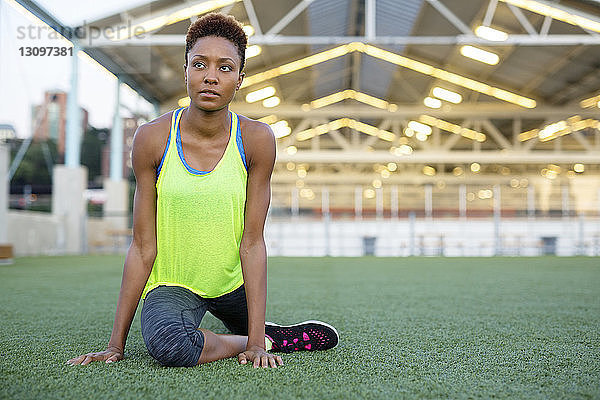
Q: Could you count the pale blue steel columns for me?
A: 2